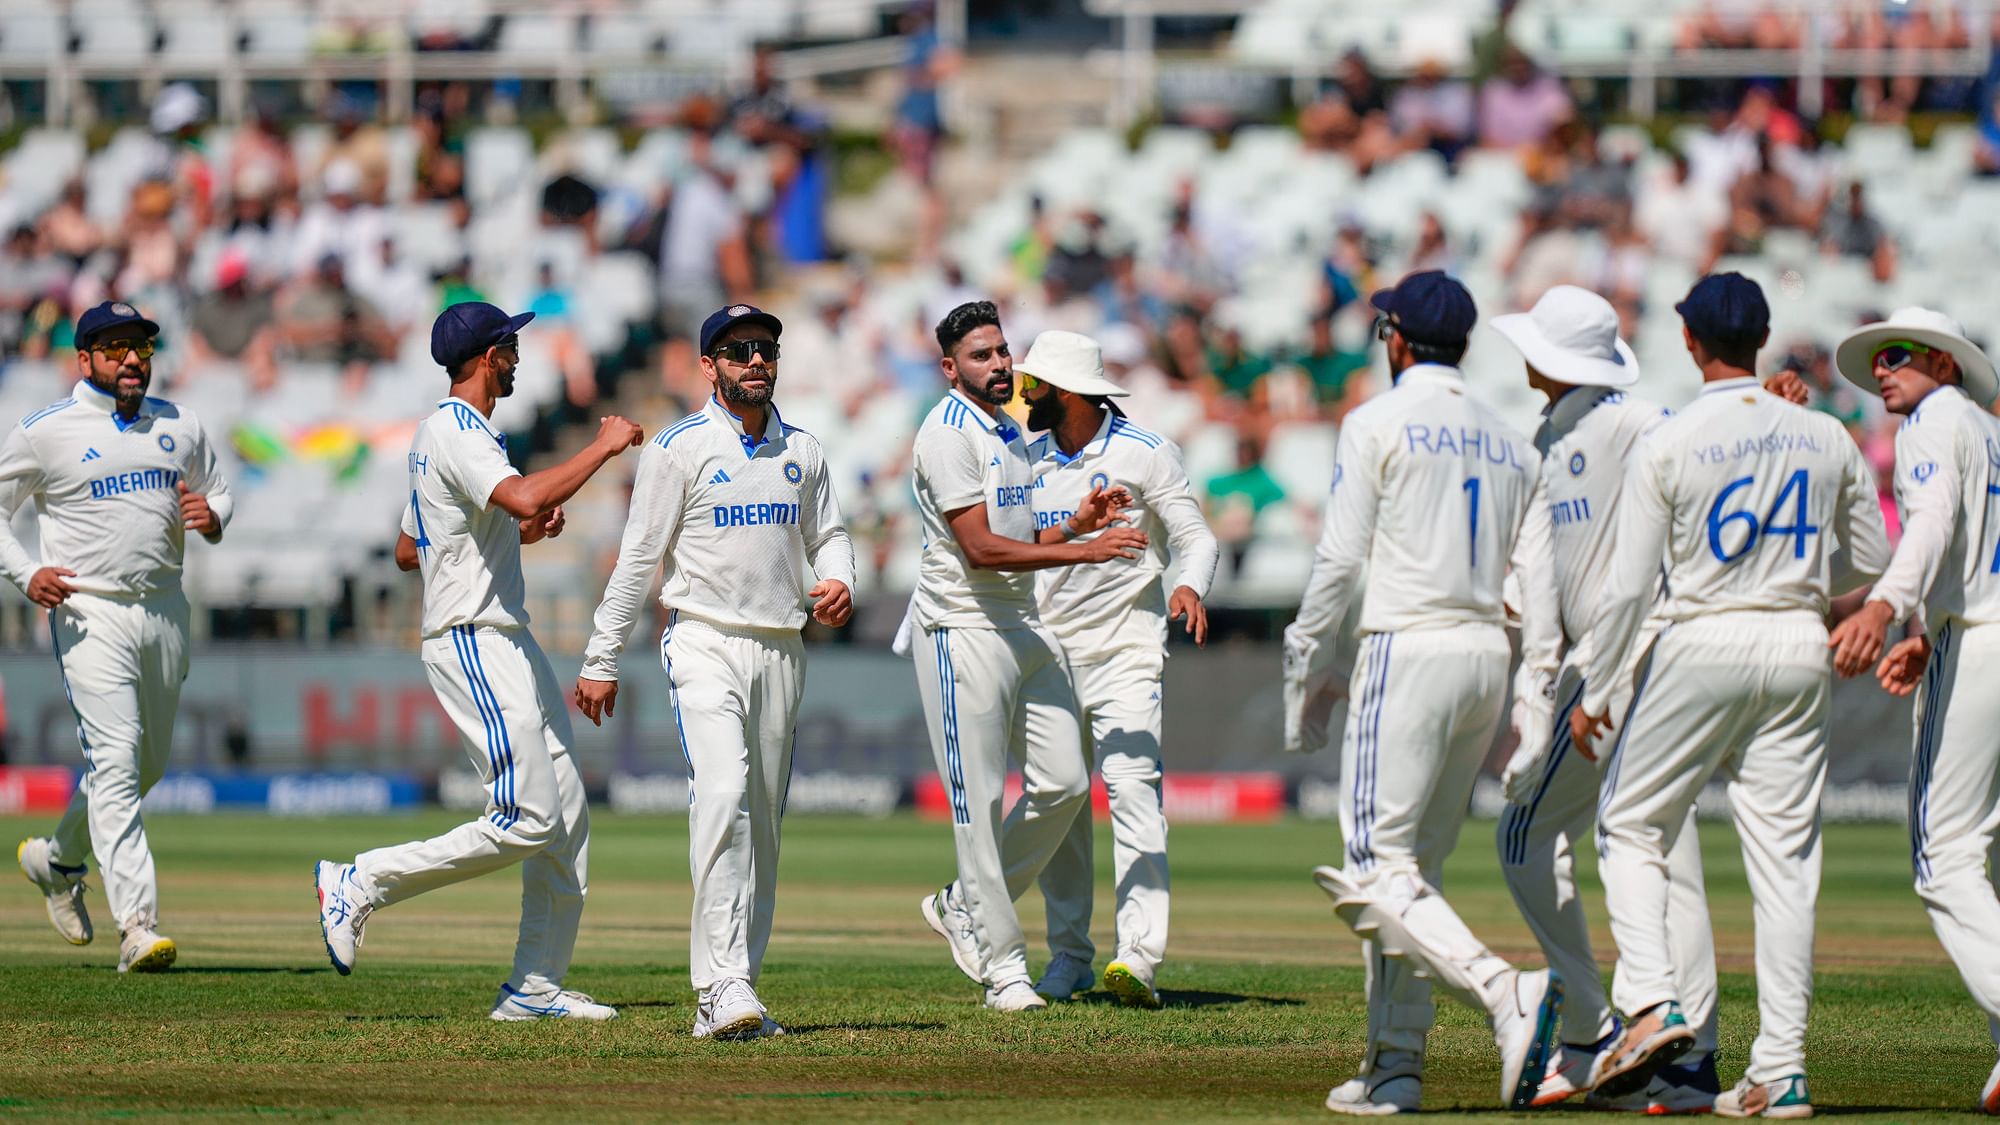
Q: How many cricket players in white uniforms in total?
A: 9